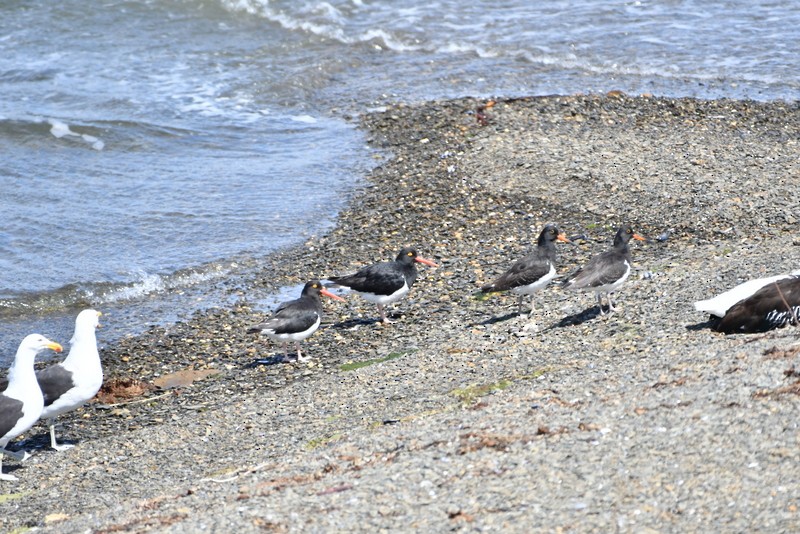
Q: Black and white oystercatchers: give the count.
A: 4